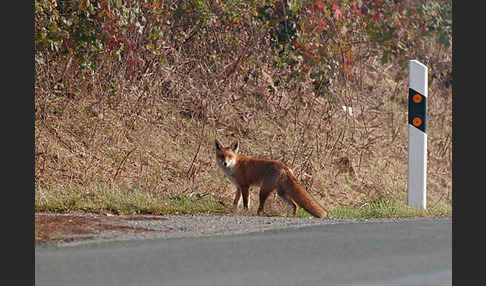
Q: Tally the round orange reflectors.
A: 2